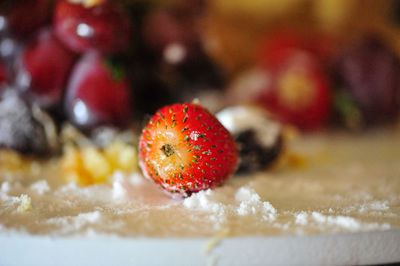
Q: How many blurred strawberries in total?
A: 1